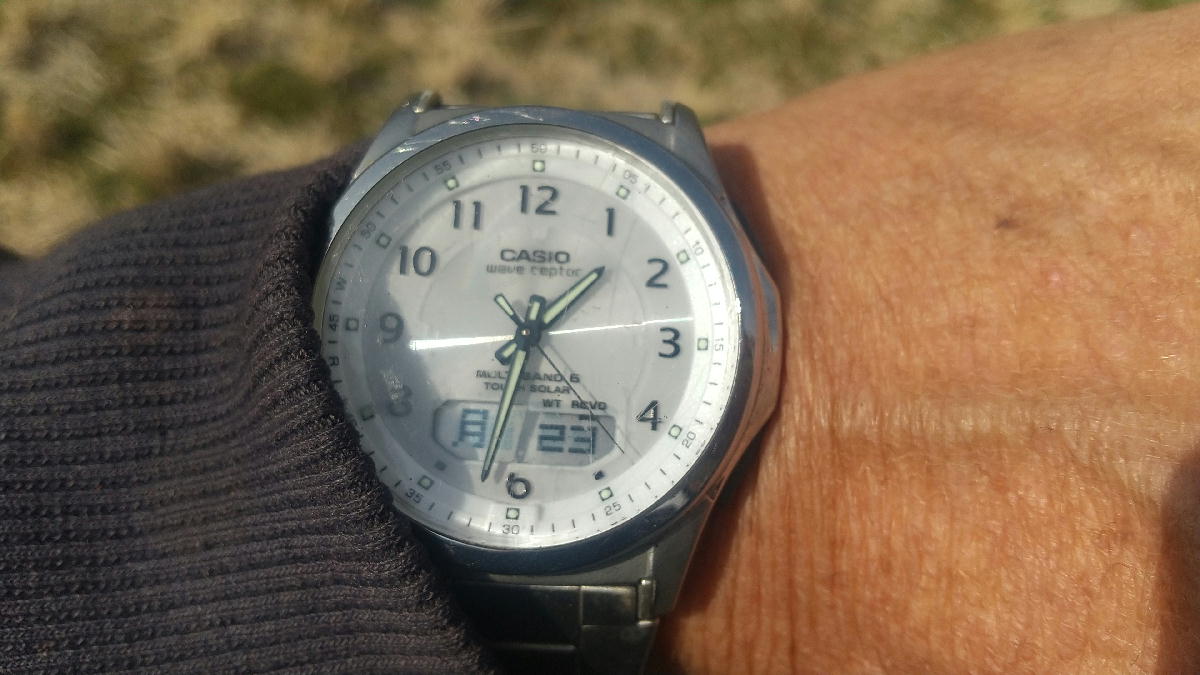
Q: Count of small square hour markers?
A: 12